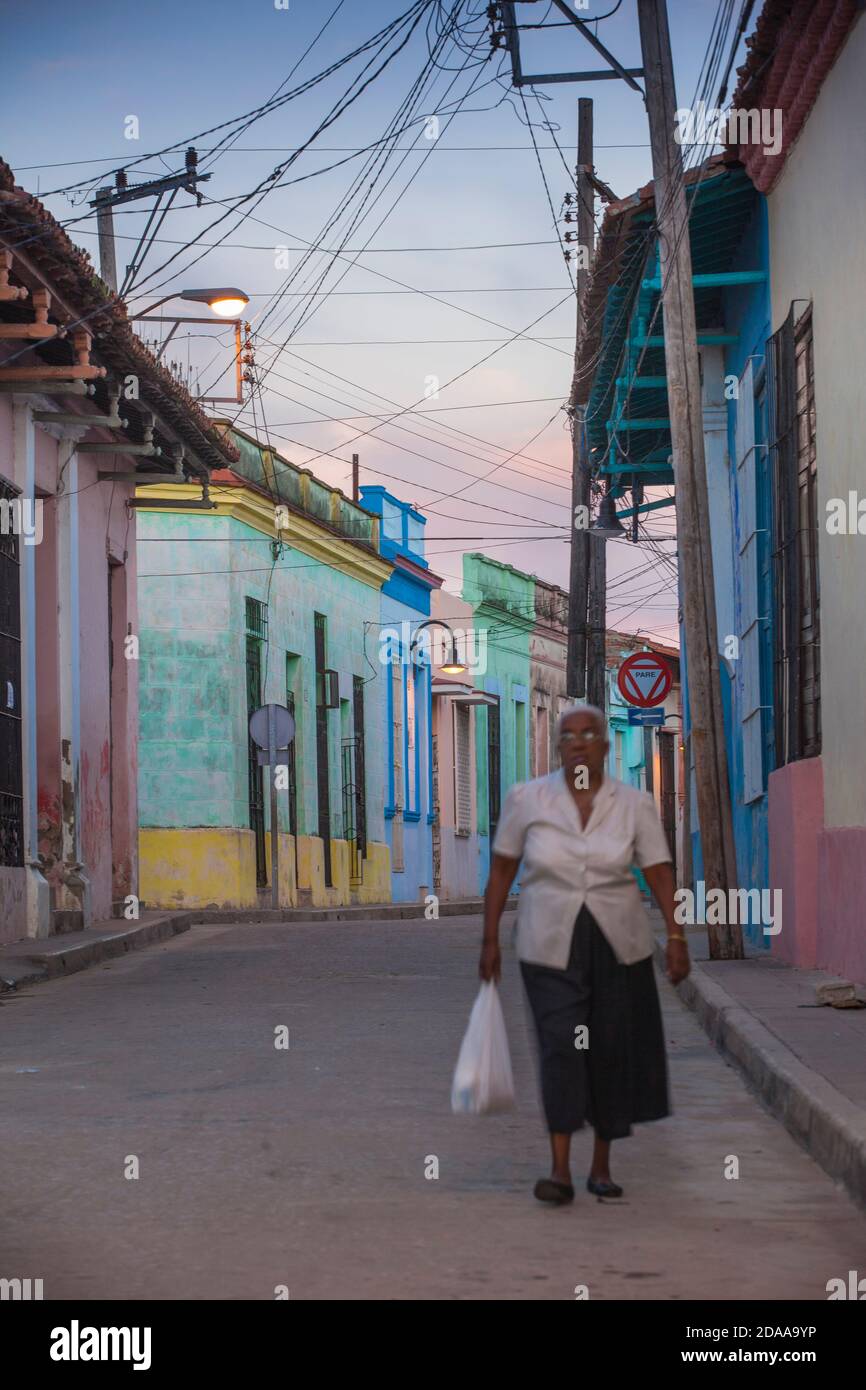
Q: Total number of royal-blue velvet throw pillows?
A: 0